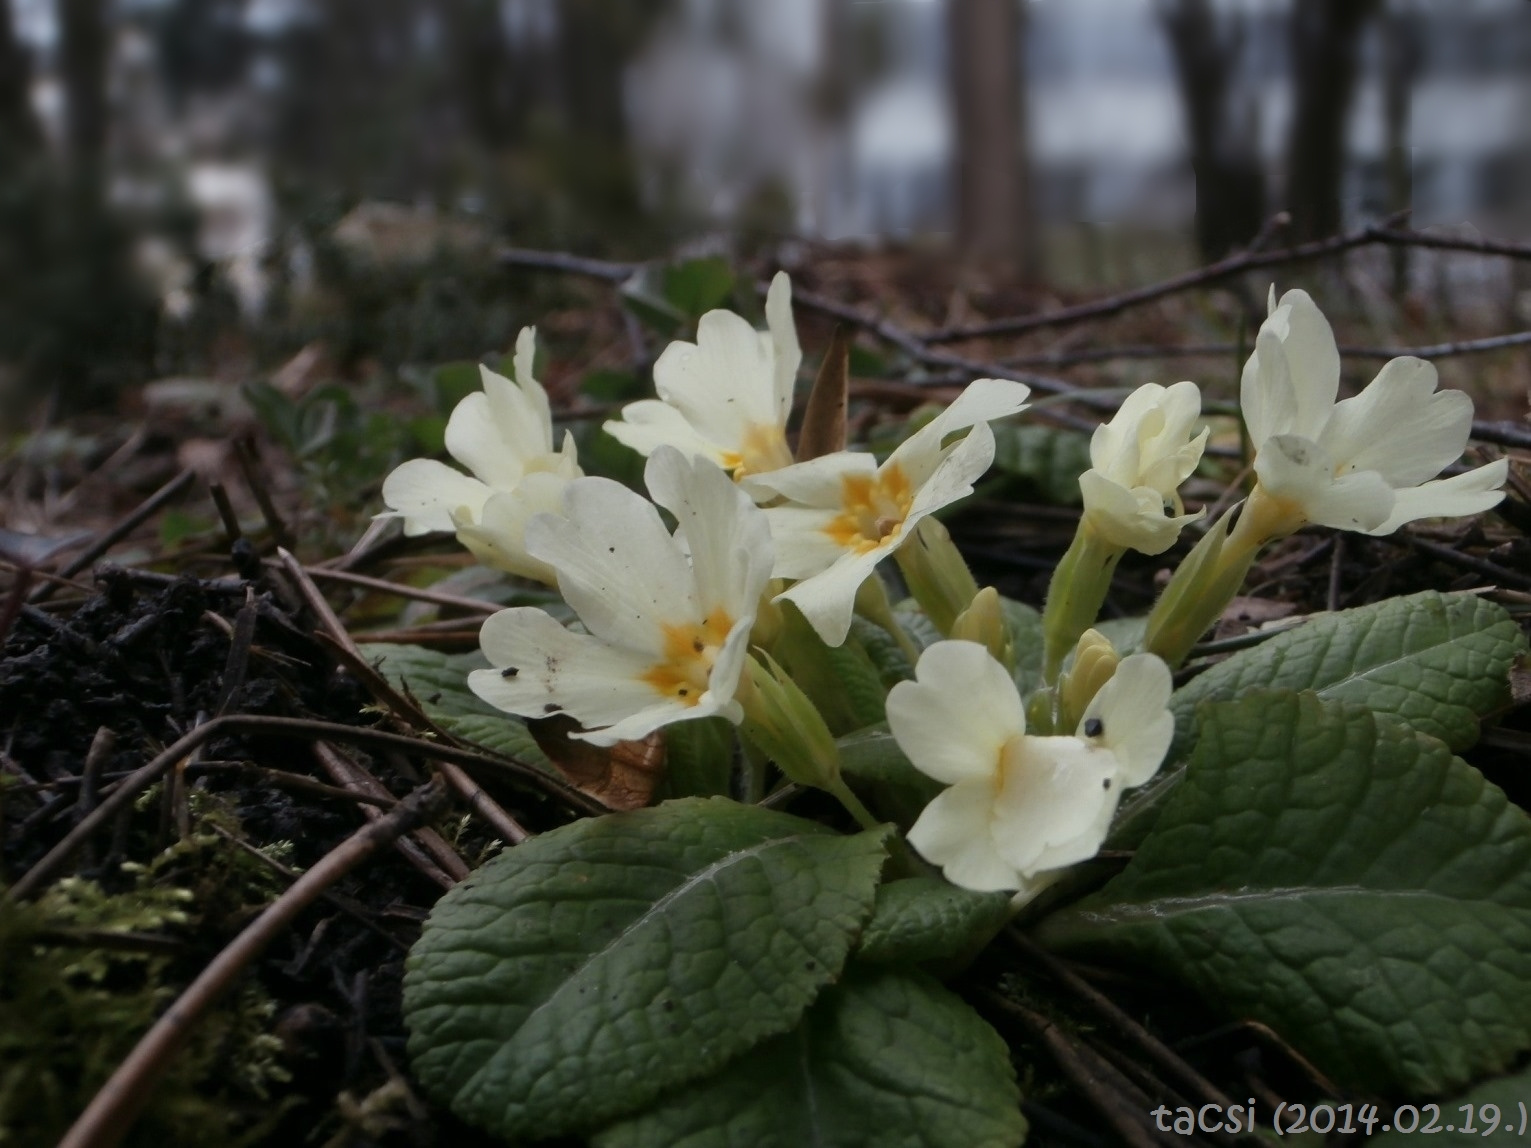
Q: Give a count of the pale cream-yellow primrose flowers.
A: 7